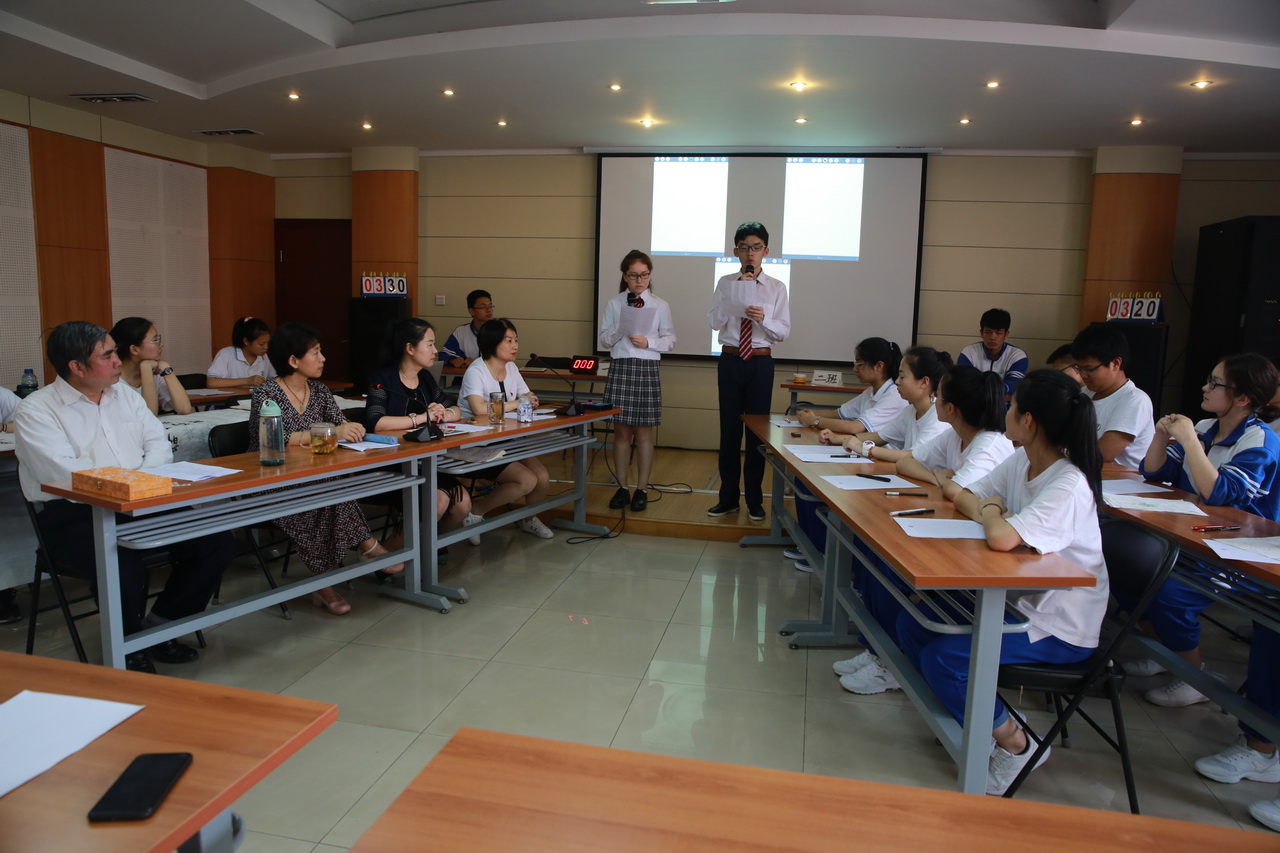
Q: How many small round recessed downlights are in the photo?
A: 12